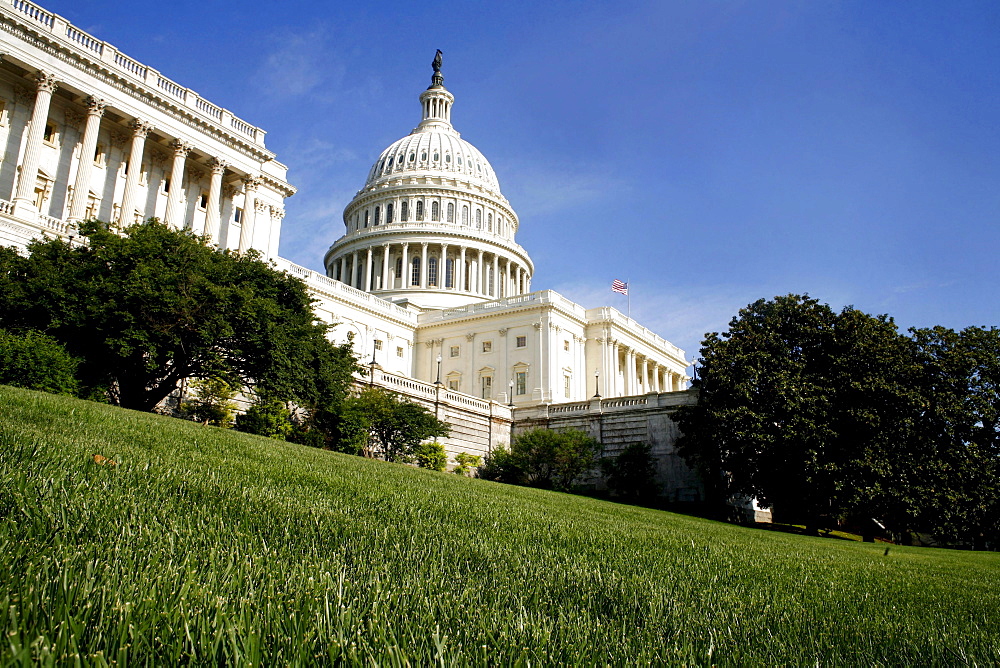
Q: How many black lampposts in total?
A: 5